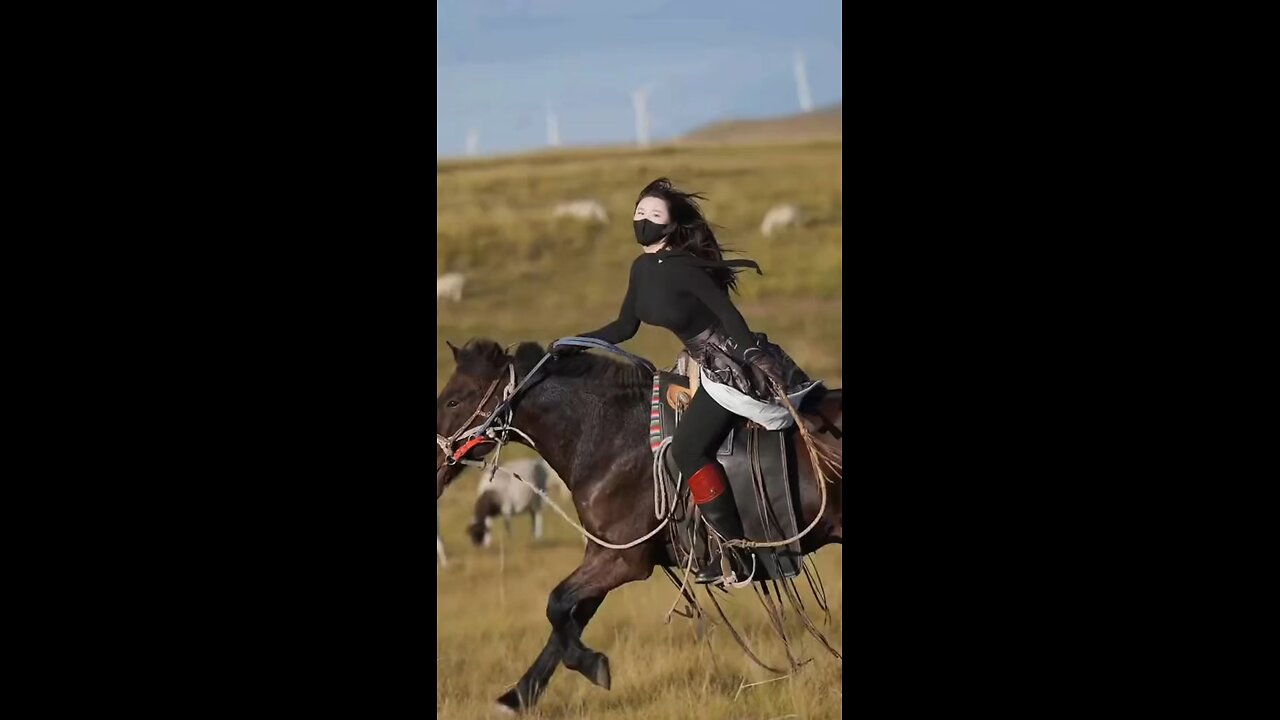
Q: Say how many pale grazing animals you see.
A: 4